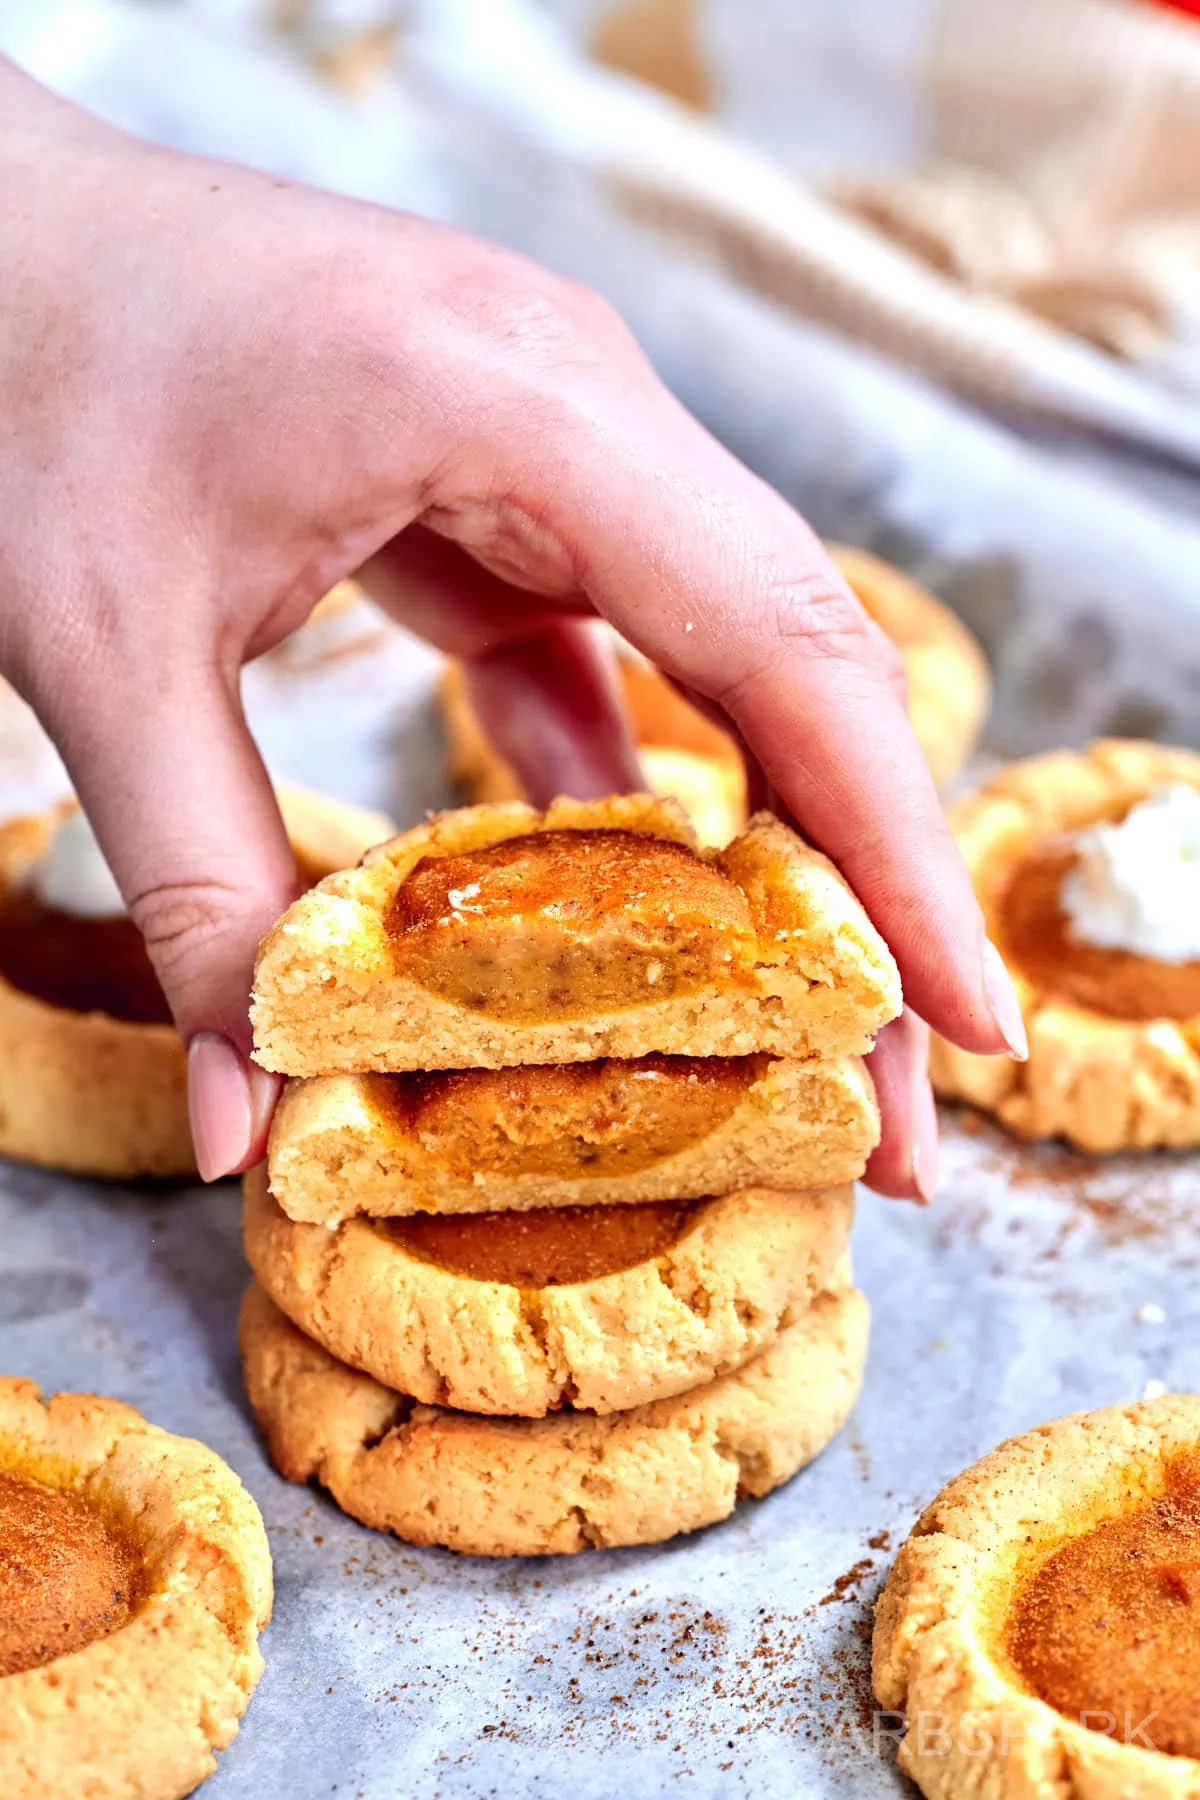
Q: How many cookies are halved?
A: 2